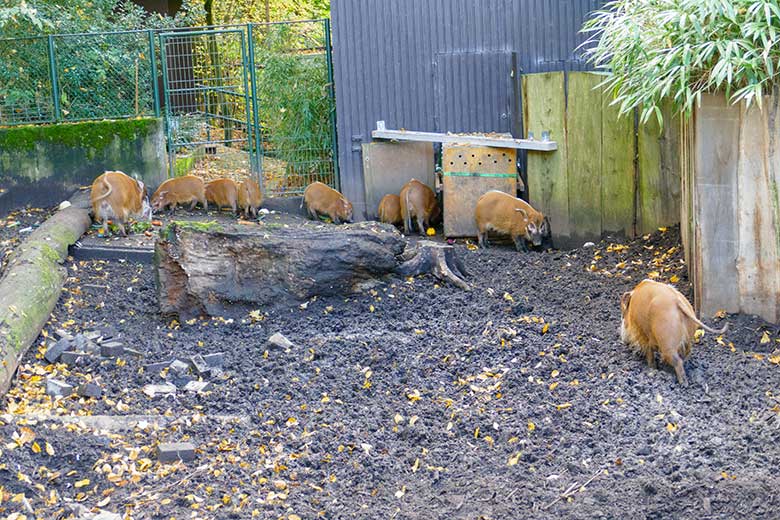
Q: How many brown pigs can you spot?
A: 9